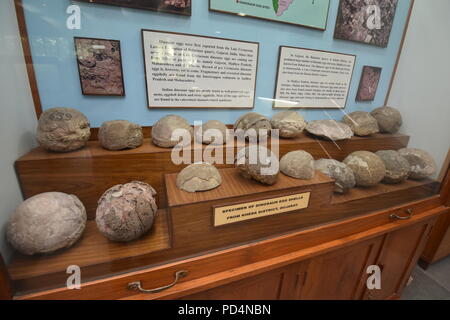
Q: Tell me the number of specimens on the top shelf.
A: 9